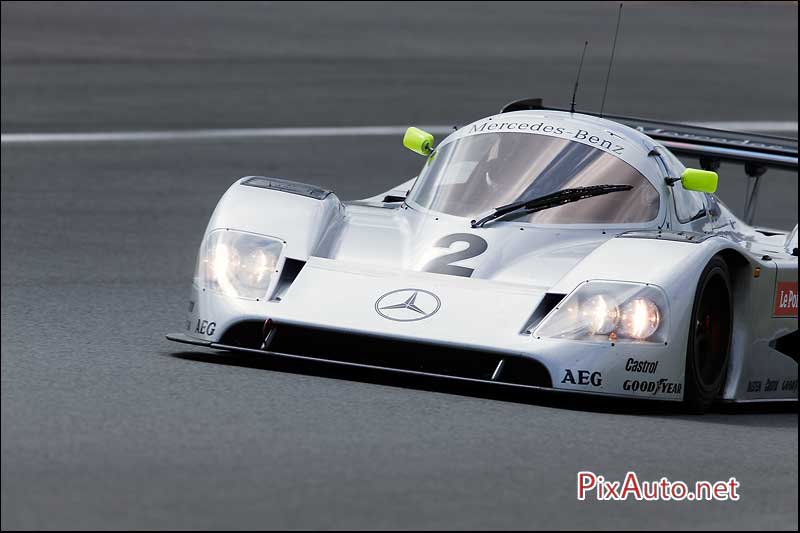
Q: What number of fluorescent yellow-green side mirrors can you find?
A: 2